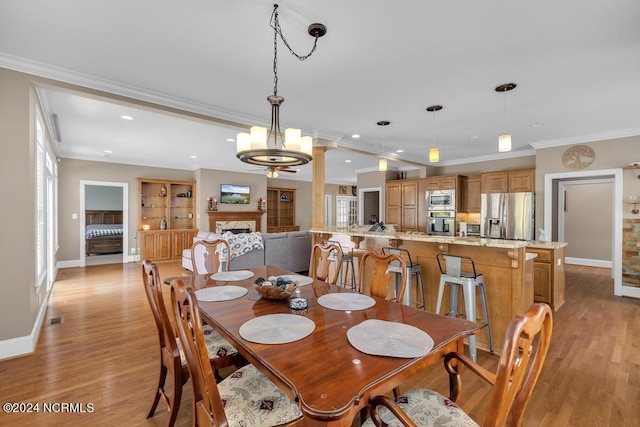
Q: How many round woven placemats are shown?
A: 6